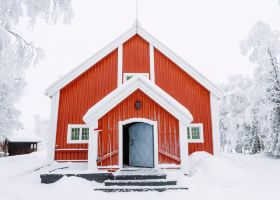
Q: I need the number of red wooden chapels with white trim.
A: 1